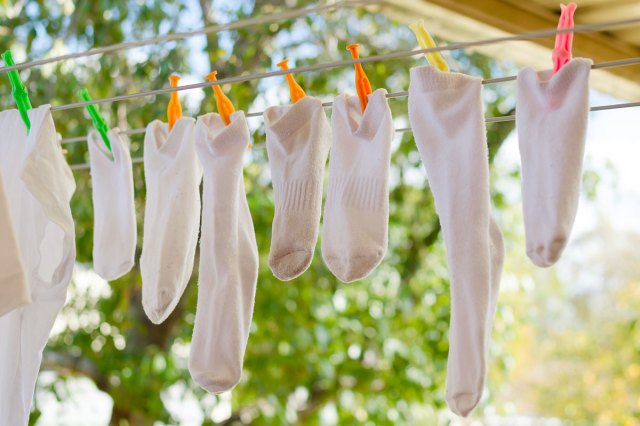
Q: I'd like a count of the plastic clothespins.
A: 8